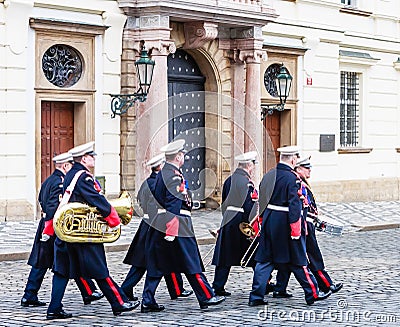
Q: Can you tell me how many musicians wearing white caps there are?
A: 7